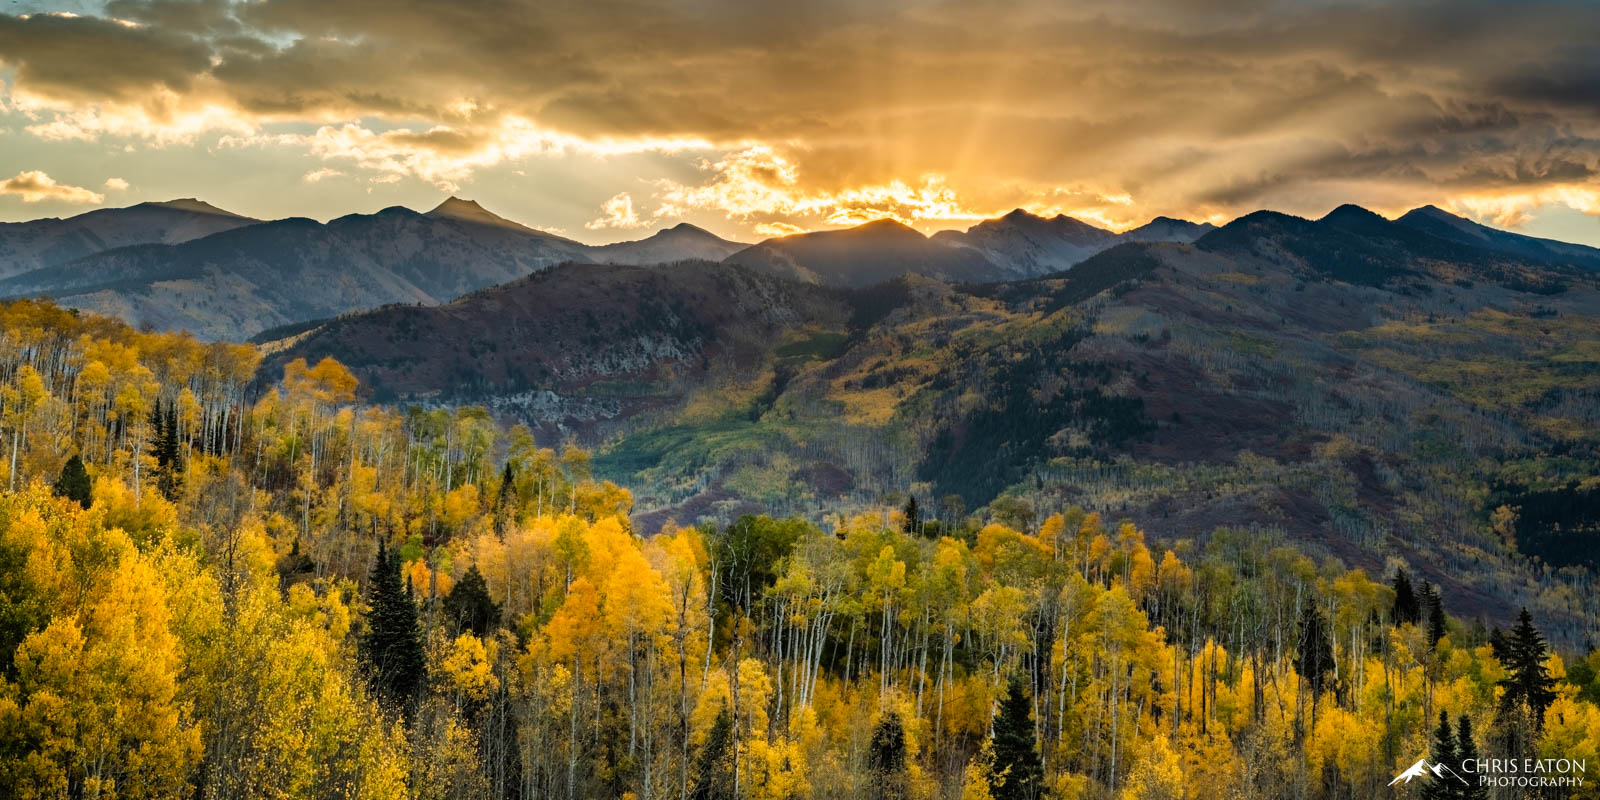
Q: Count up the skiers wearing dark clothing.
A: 0